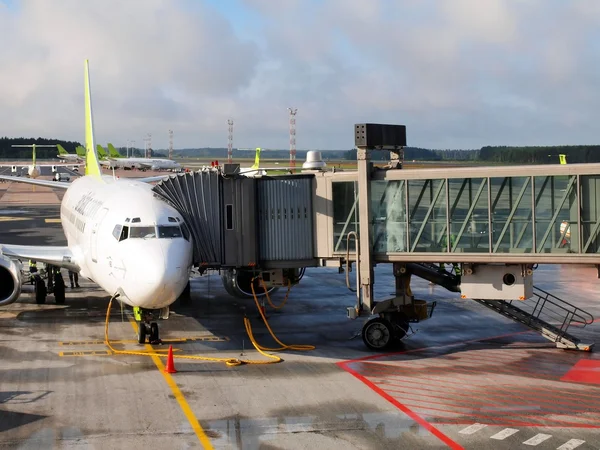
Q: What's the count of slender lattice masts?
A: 4